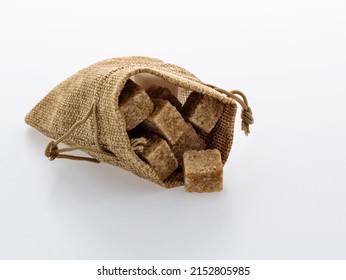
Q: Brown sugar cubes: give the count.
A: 7